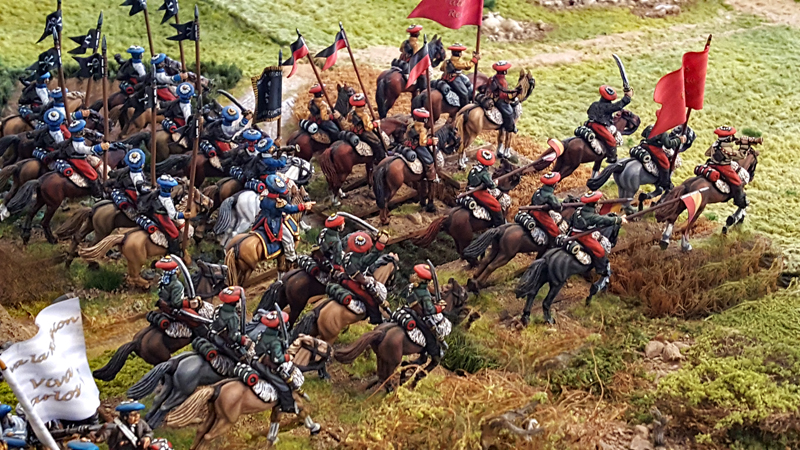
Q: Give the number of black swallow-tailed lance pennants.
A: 9